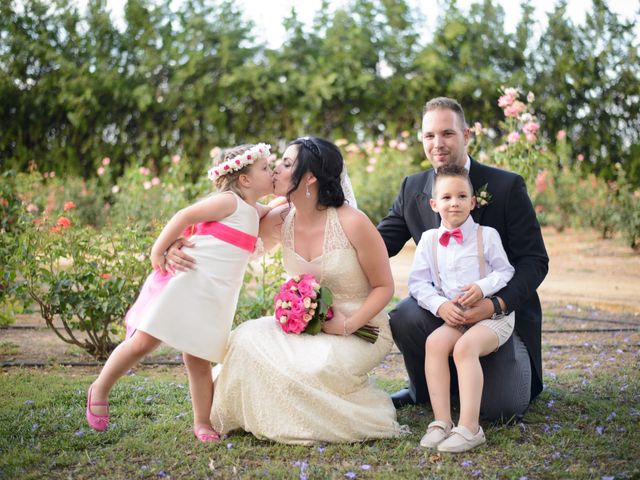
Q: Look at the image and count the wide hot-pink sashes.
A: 1